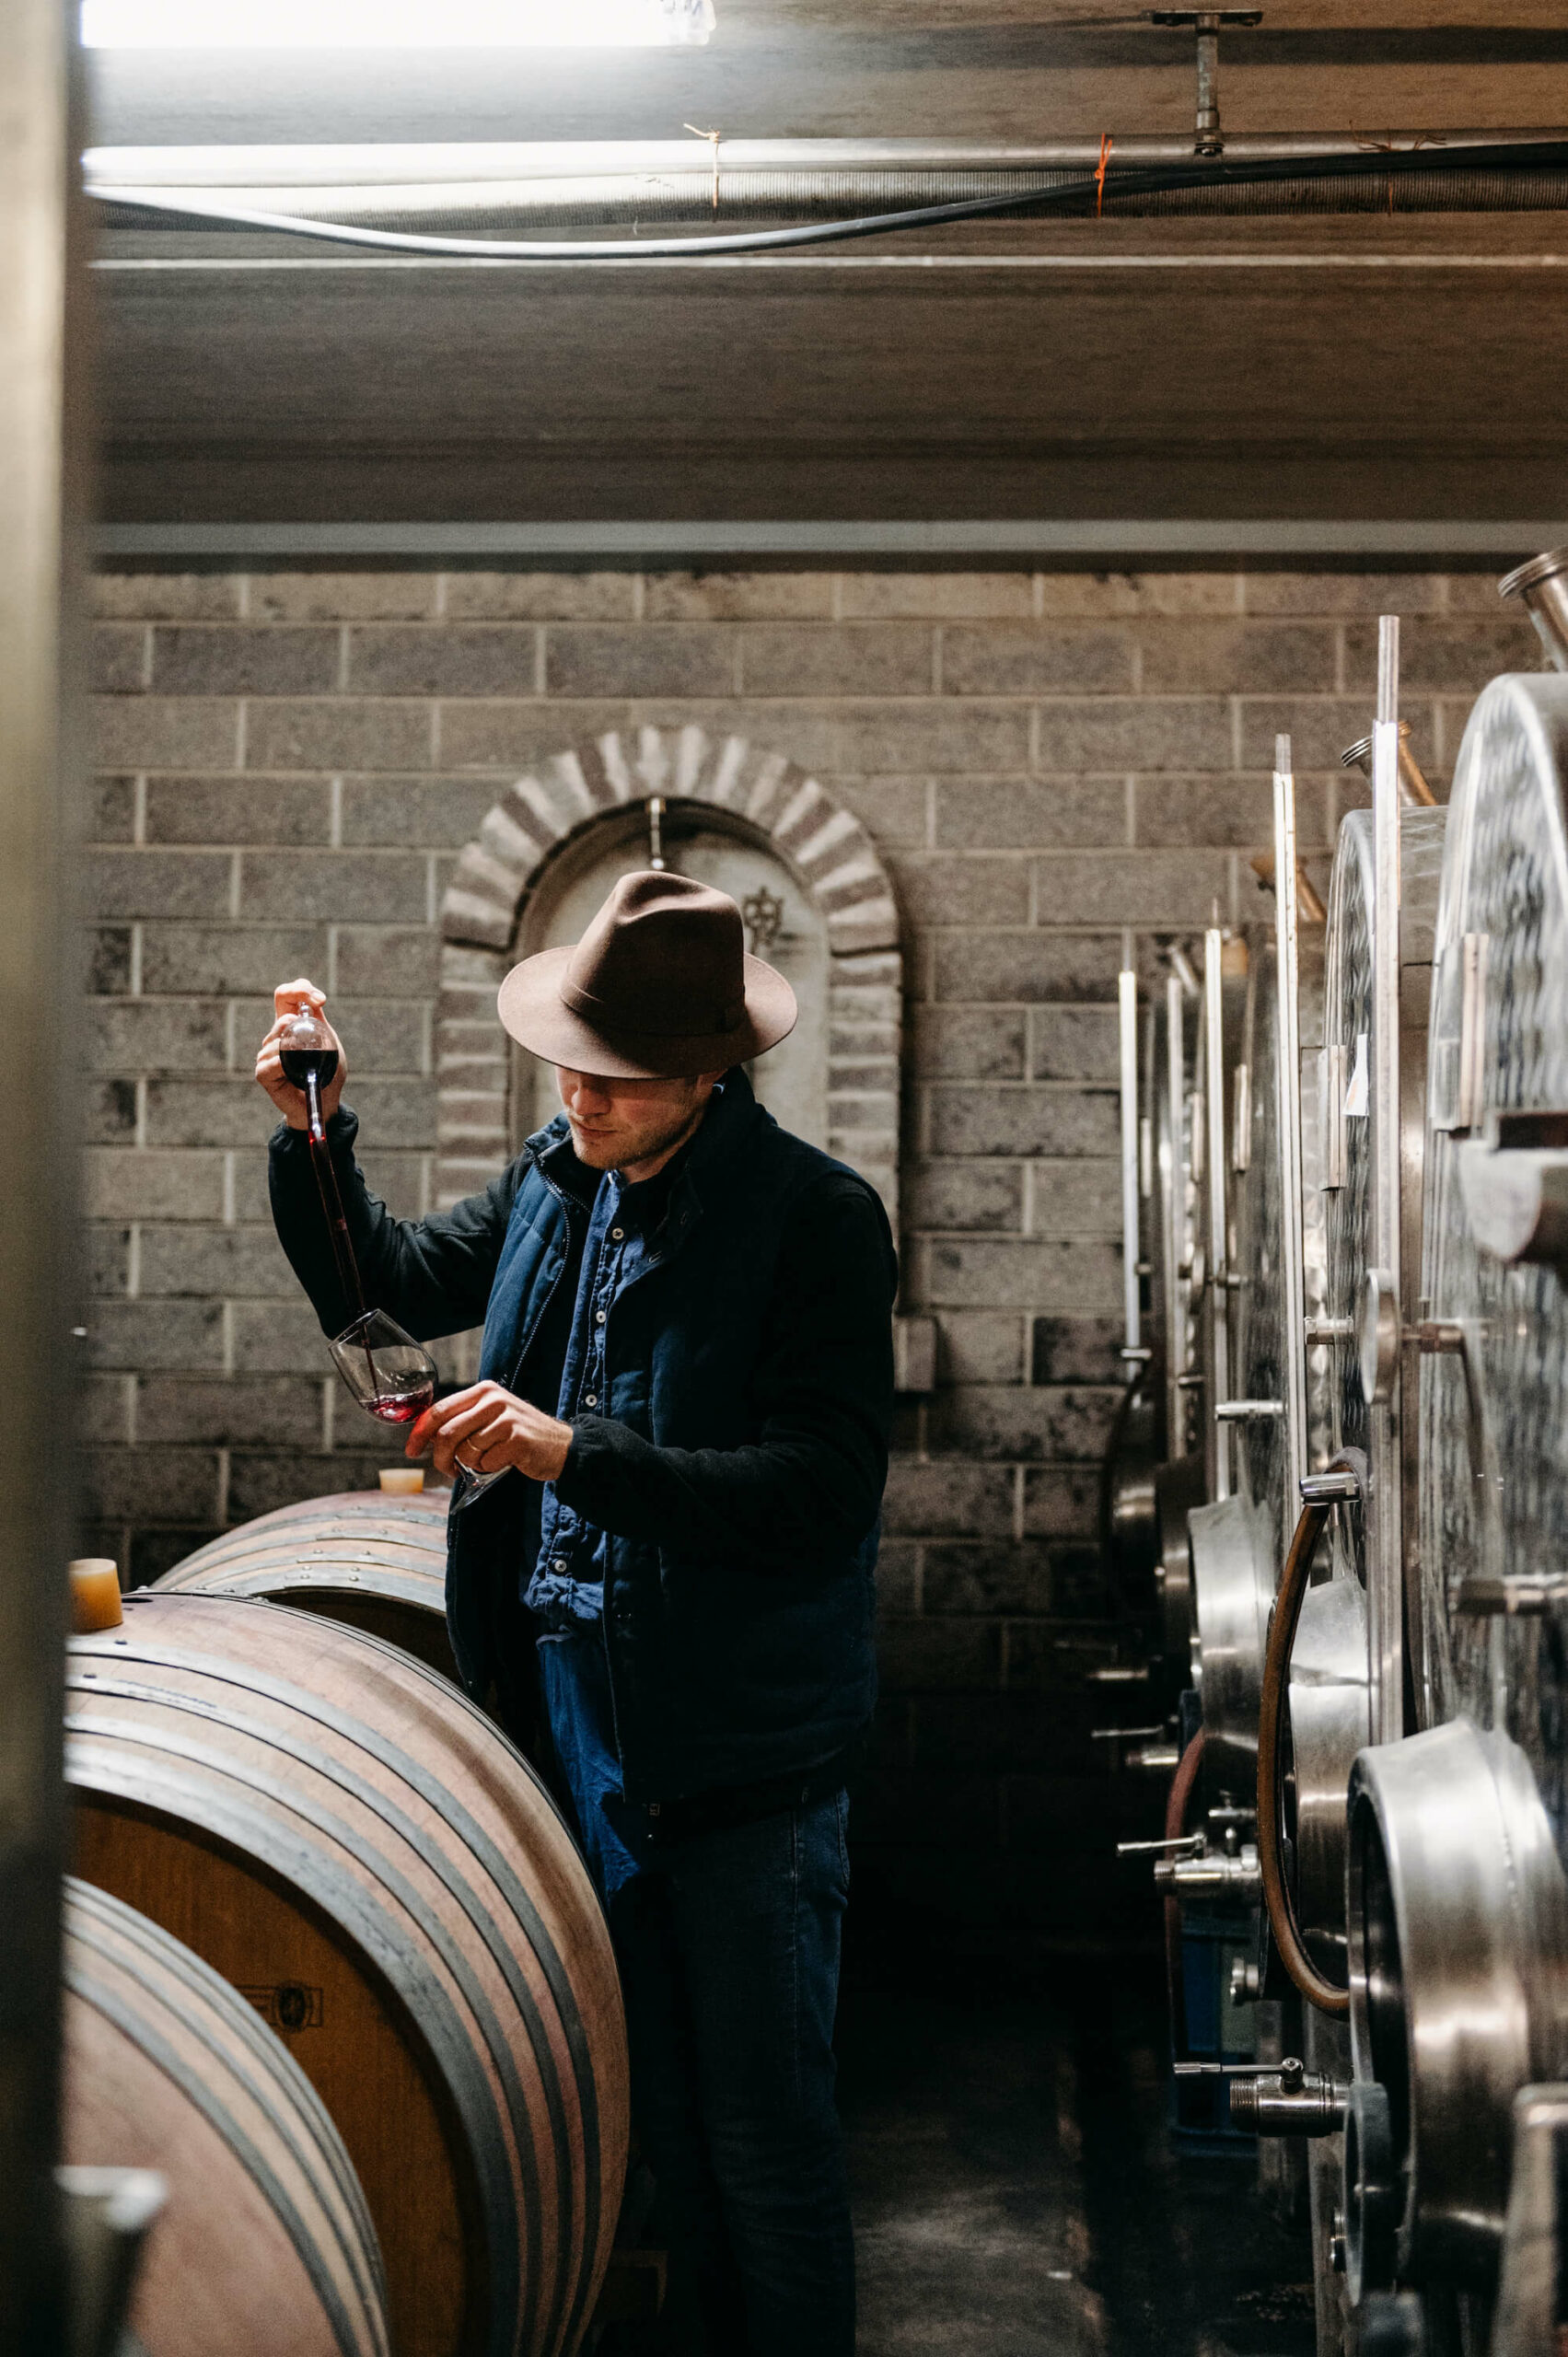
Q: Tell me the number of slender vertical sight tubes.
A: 5